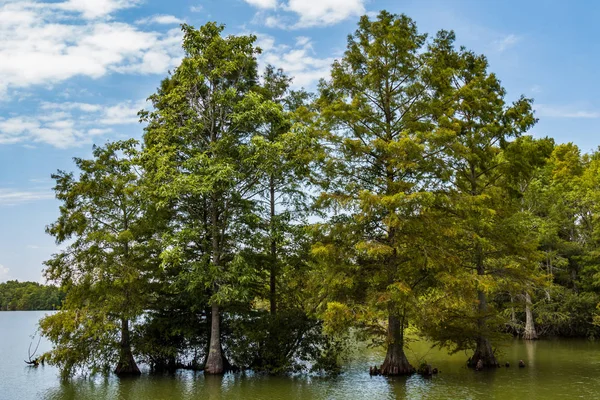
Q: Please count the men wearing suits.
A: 0